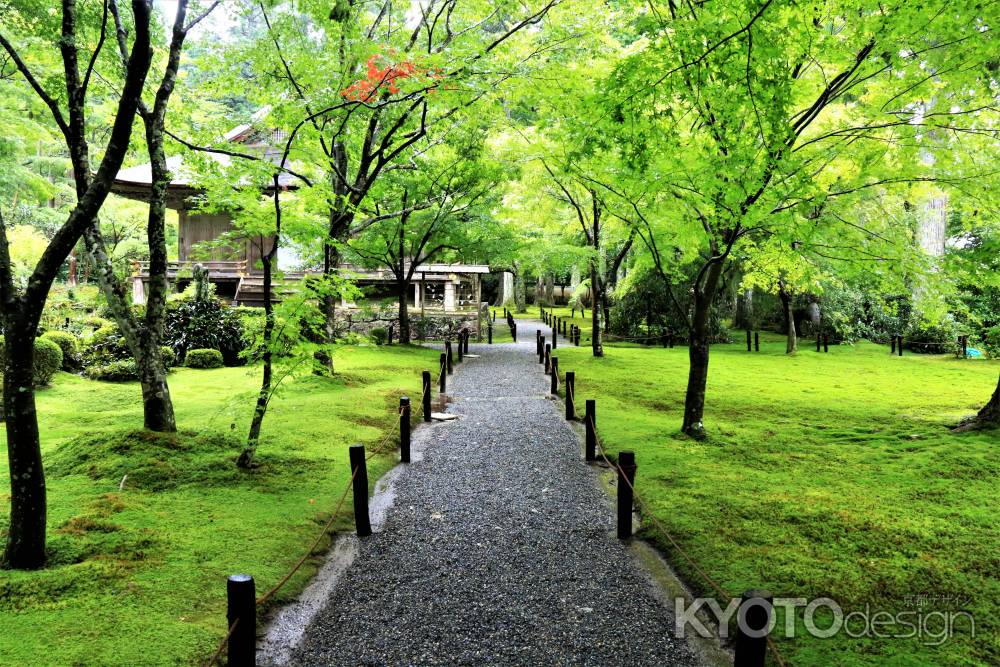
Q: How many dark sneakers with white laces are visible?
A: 0